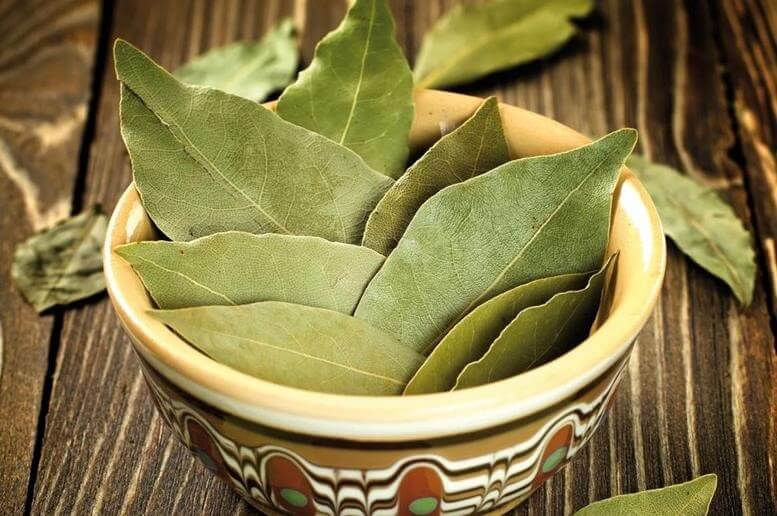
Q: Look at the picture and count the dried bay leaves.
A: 13